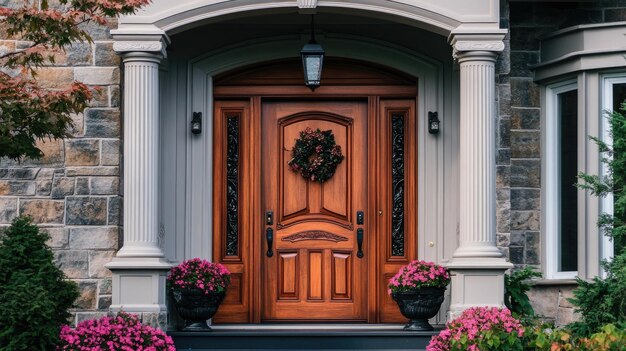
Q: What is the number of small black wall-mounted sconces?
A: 2